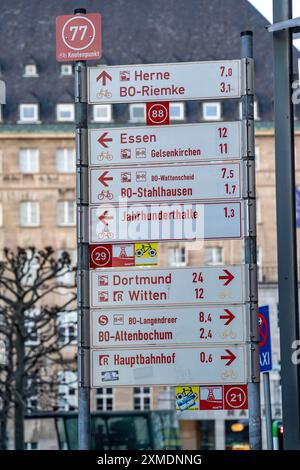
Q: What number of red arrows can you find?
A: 7